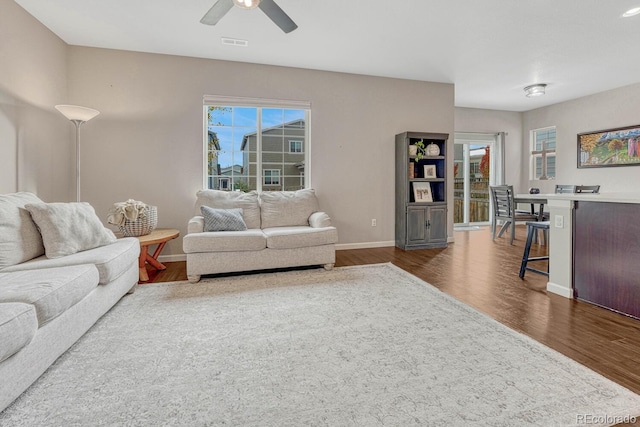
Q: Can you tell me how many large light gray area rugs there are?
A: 1